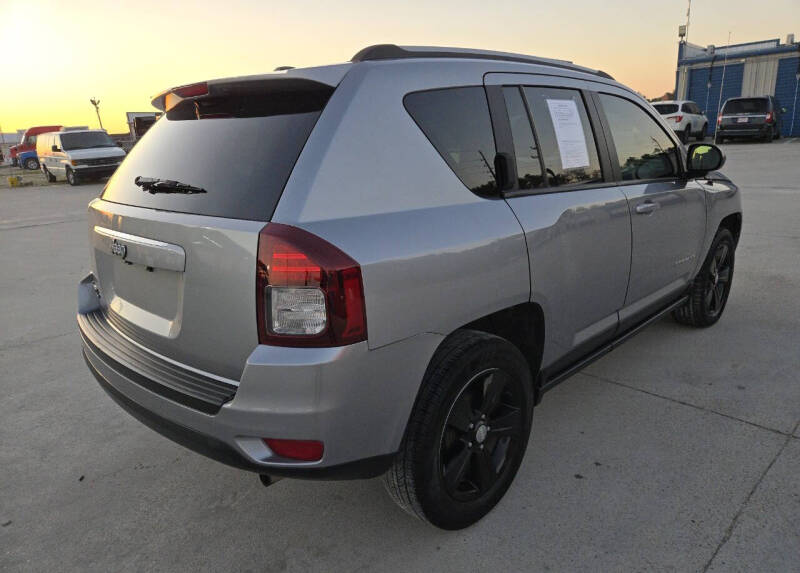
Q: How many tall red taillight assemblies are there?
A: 1